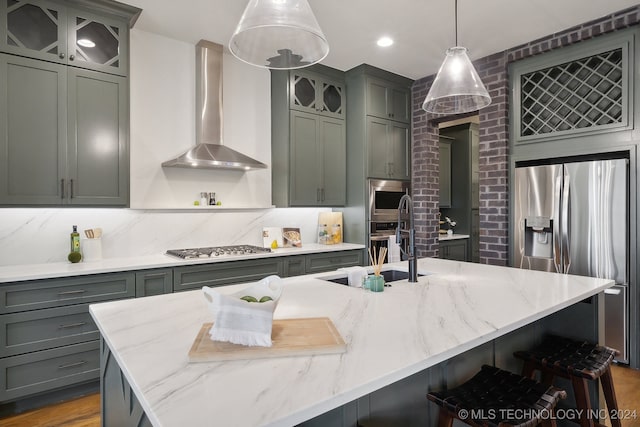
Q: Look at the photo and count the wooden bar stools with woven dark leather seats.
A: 2